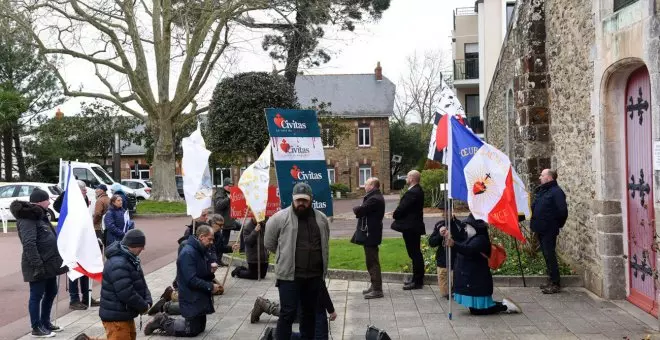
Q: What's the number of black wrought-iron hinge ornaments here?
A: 3